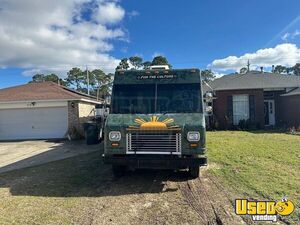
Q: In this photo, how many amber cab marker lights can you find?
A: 5